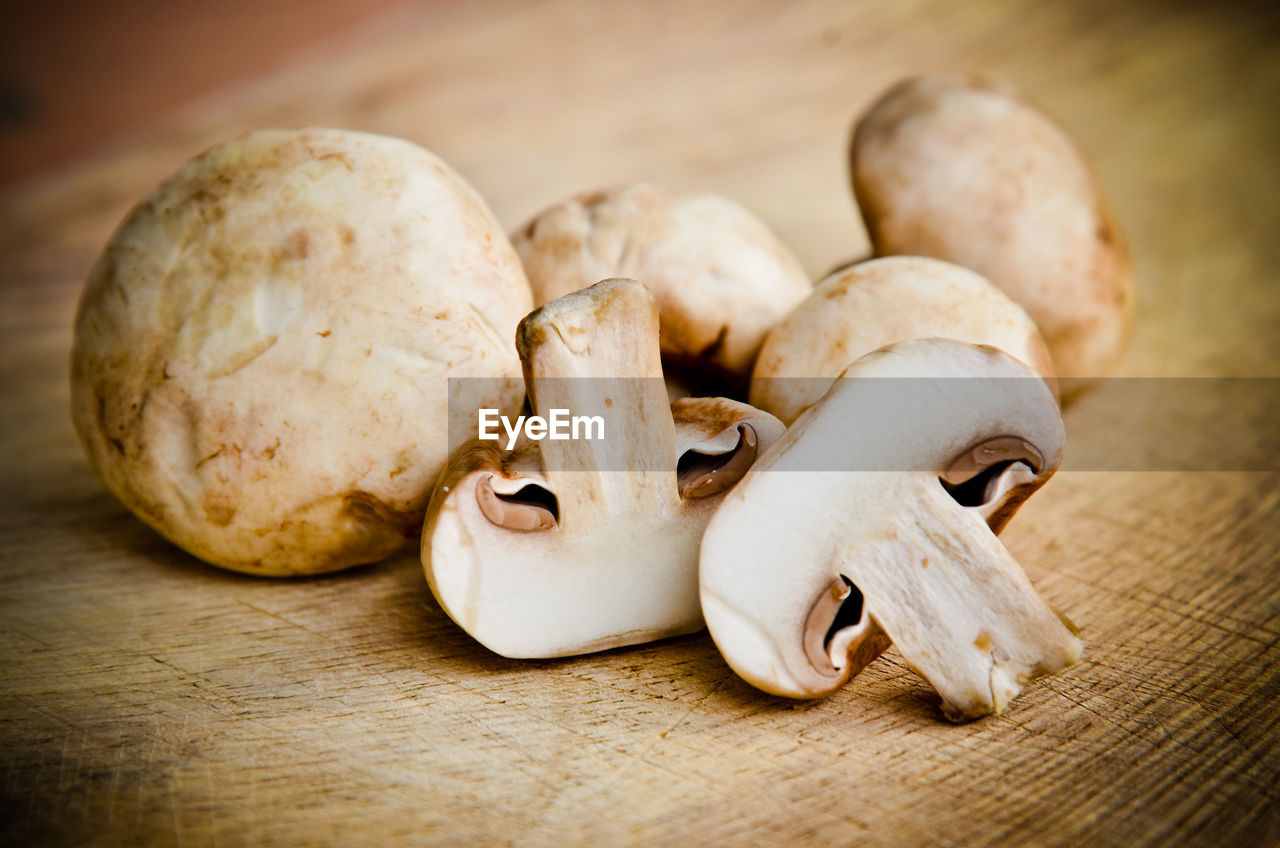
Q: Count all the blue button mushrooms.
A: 0